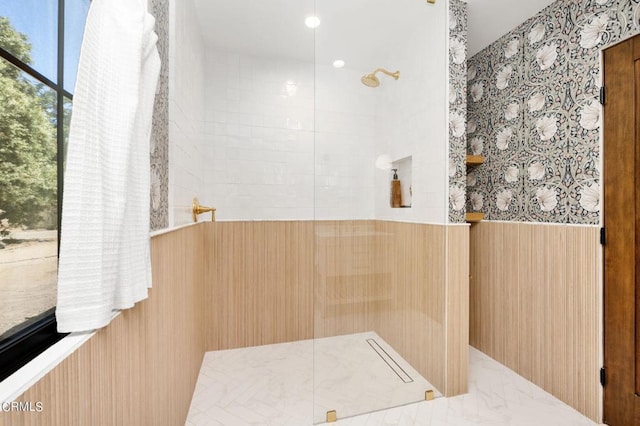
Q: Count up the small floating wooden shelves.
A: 2